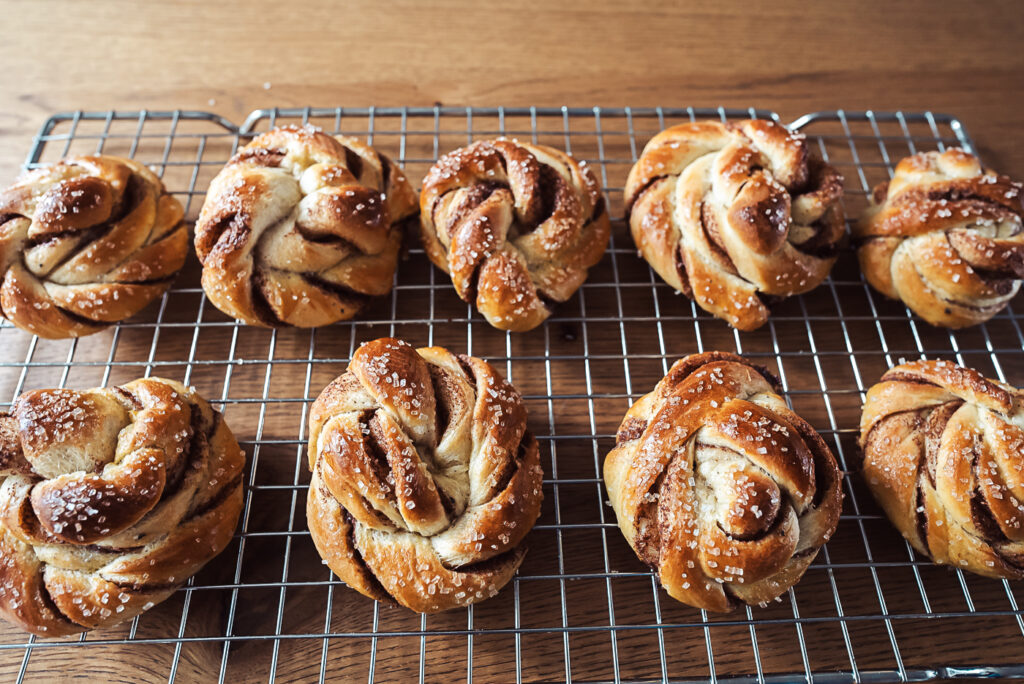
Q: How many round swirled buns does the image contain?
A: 9